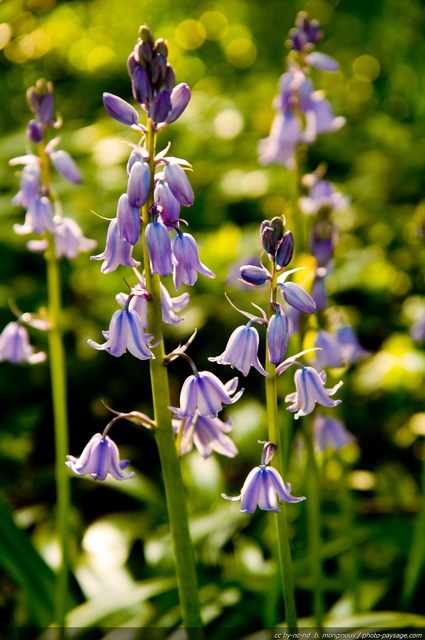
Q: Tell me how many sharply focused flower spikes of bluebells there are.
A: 2